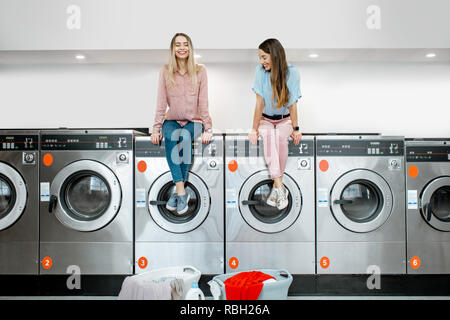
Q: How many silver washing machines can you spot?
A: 6